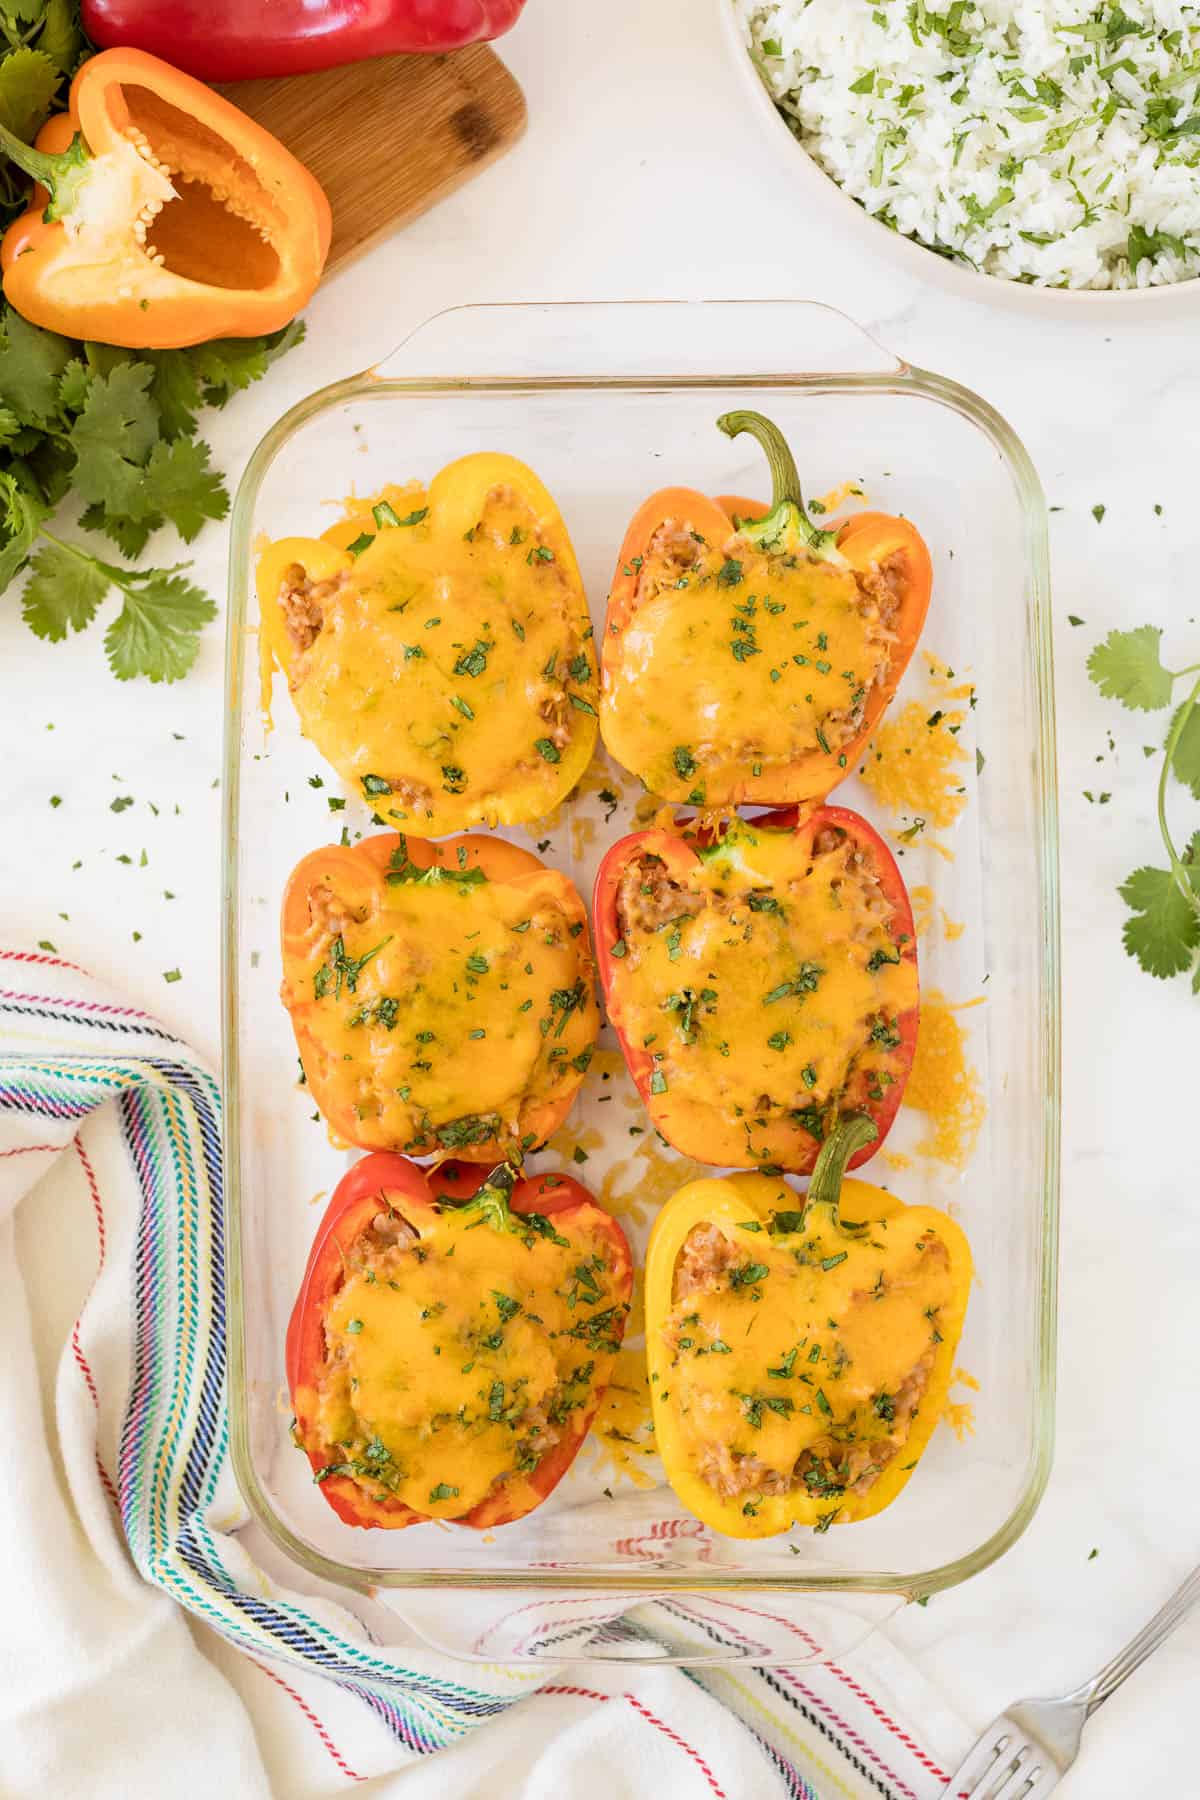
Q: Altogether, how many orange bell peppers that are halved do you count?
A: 3